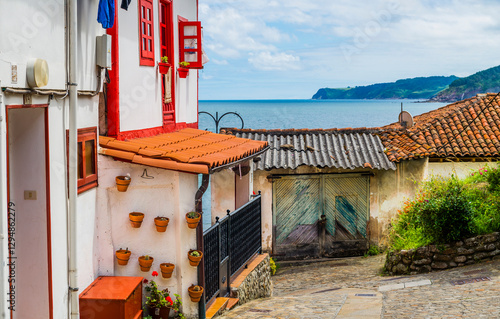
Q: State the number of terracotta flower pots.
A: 9